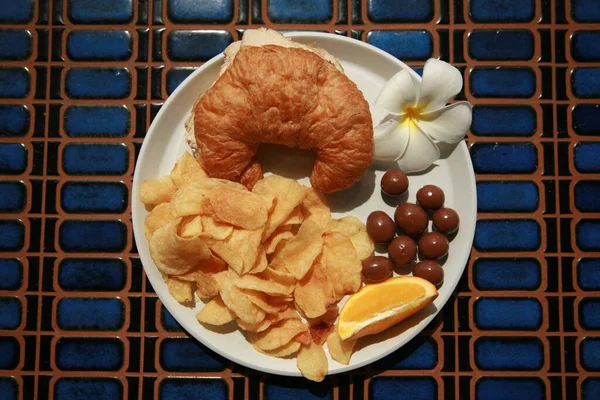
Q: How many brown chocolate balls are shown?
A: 9